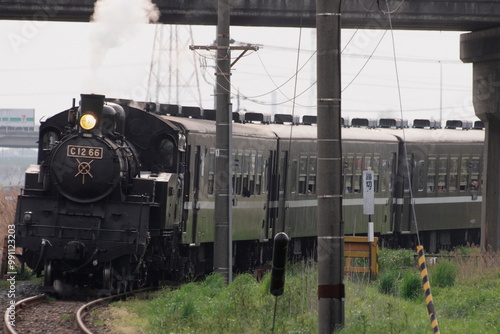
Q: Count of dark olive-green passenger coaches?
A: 3